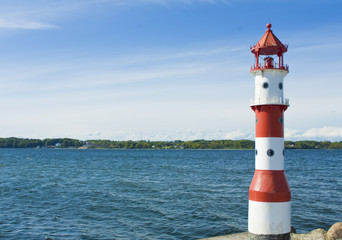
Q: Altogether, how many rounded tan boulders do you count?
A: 2